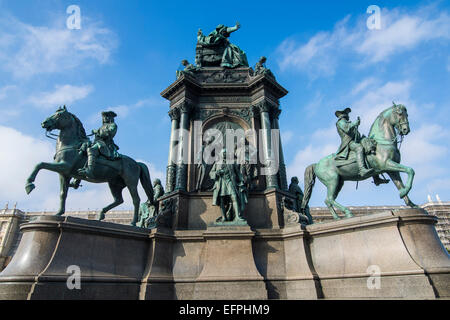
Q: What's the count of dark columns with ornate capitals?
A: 4